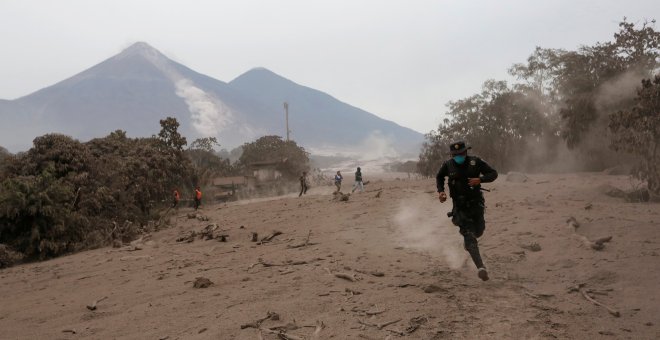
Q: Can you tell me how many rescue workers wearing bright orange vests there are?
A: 2